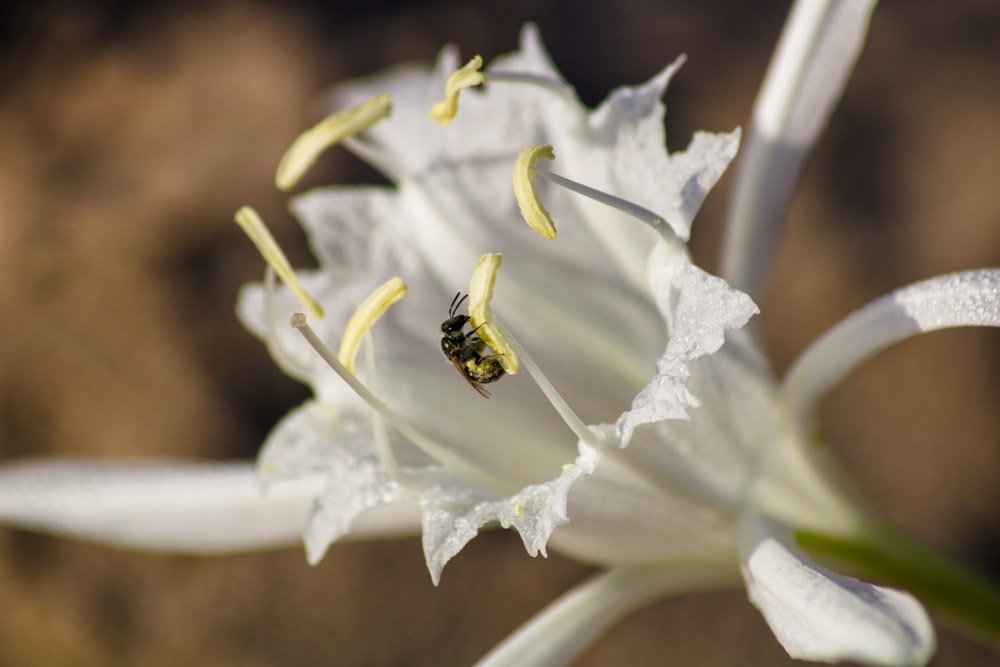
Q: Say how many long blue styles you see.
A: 0